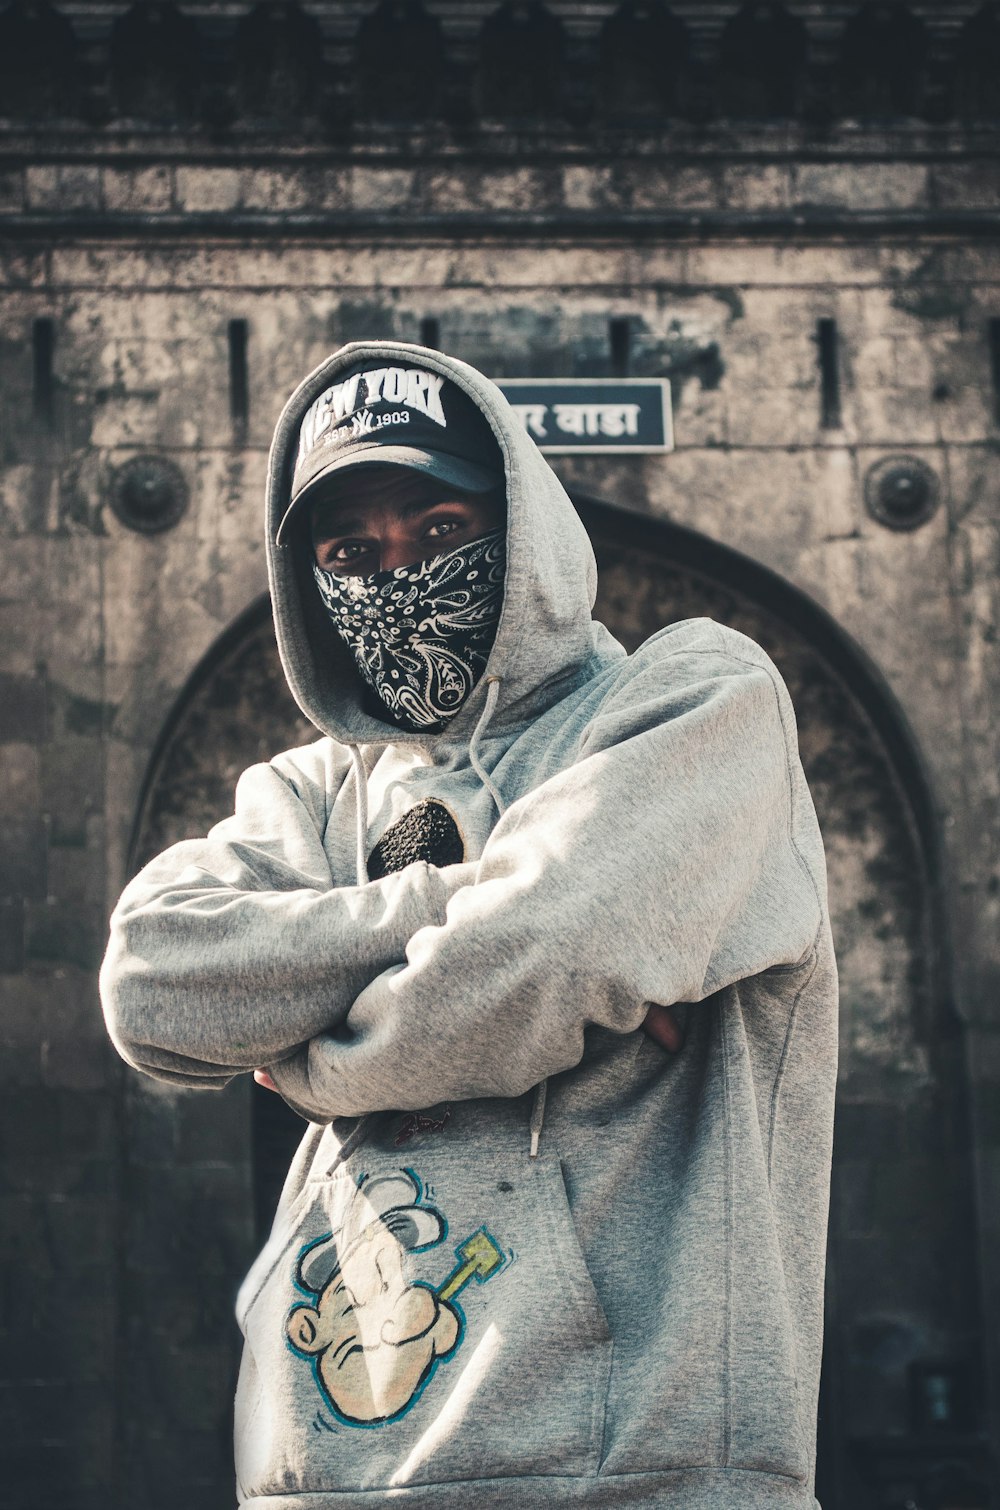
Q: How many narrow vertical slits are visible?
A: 6